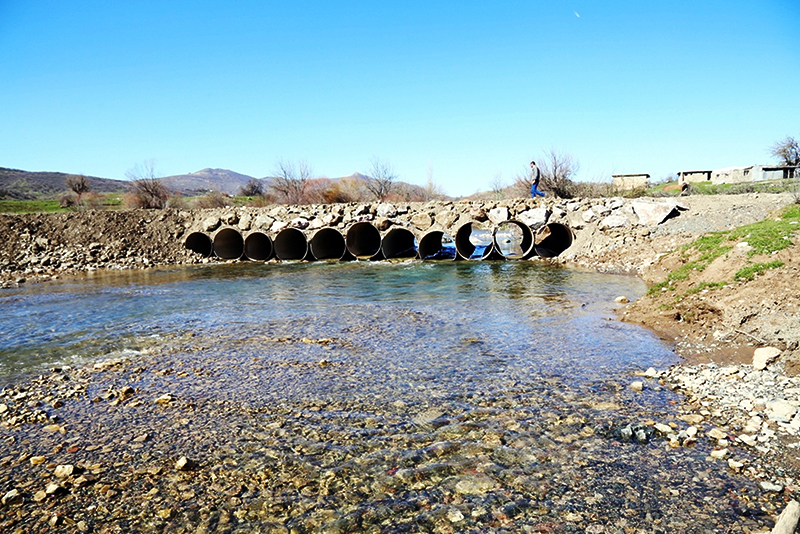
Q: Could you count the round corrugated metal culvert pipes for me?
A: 11